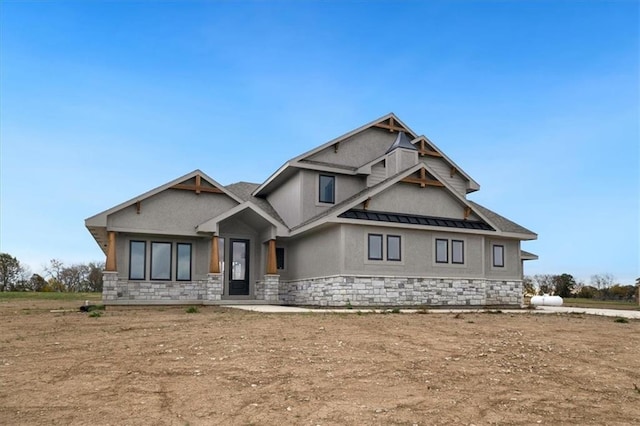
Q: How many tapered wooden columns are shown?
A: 3